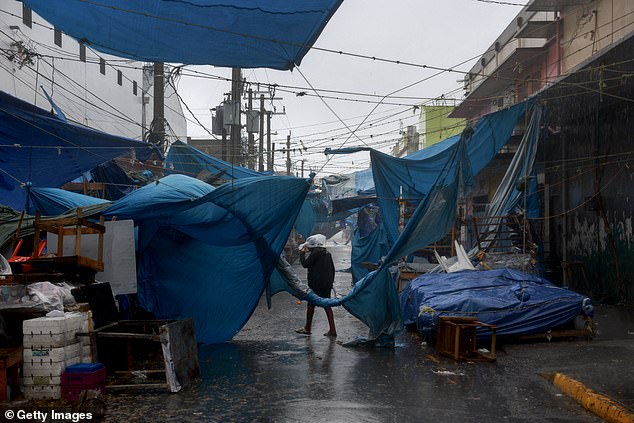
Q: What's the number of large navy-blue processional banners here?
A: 0